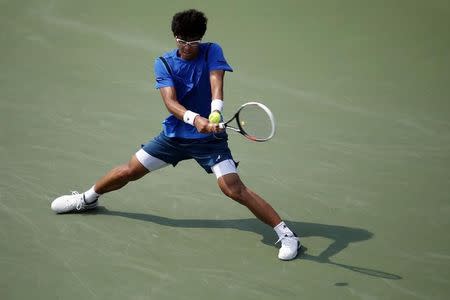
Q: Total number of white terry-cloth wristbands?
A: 2